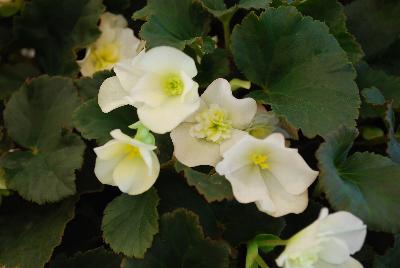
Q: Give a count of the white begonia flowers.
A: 6